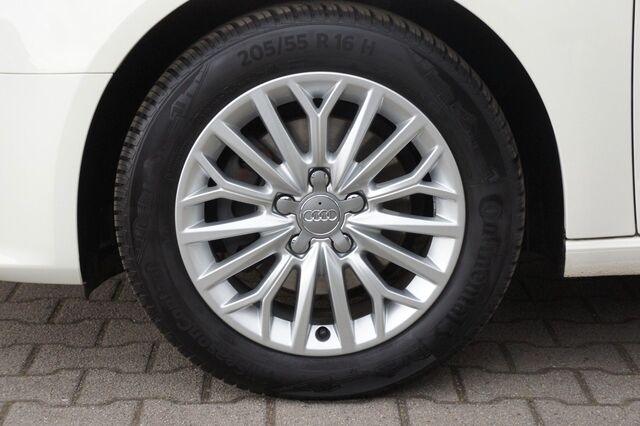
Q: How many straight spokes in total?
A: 10